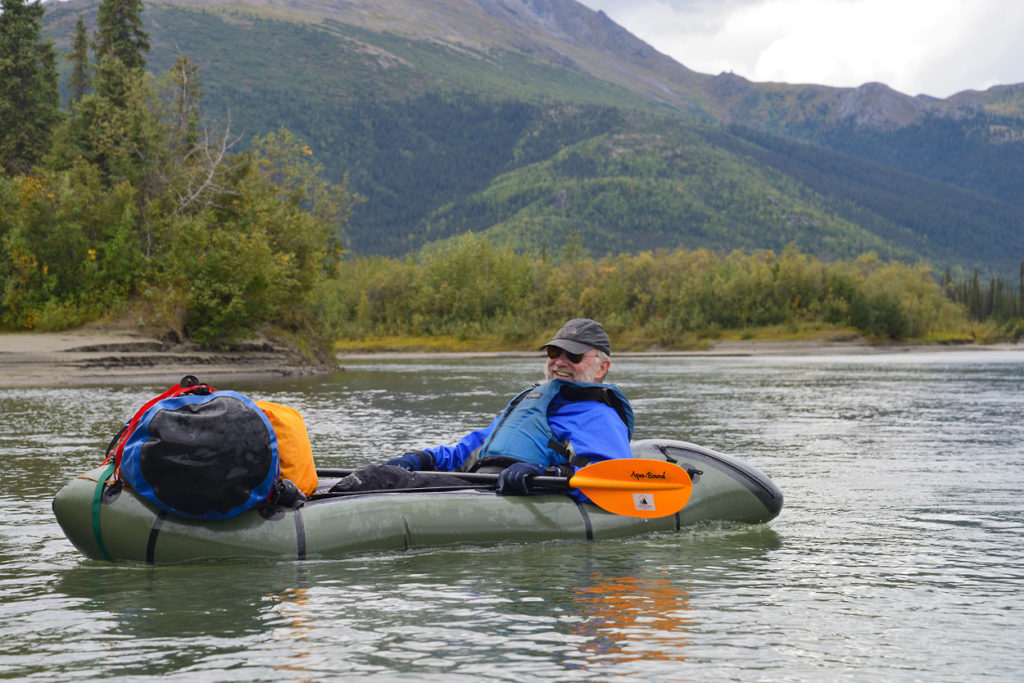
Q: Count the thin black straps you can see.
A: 4